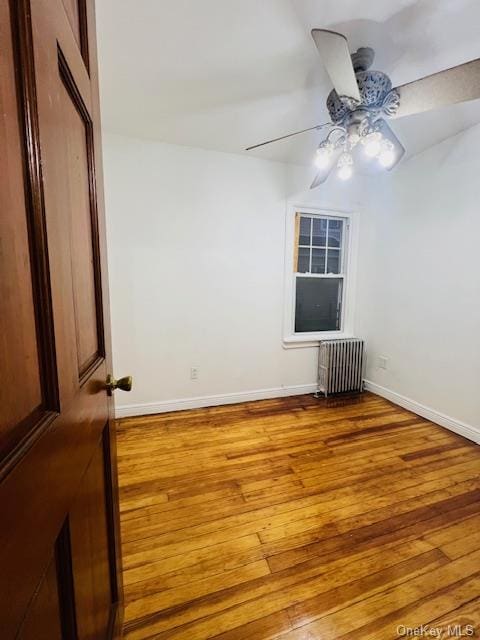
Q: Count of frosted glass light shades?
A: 4